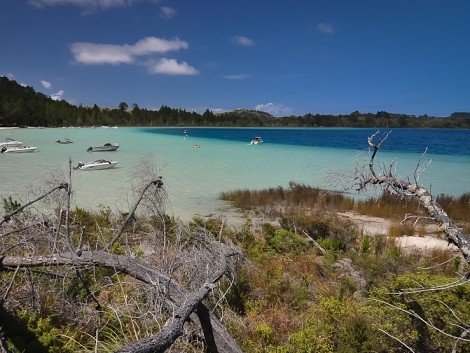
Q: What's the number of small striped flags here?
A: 0